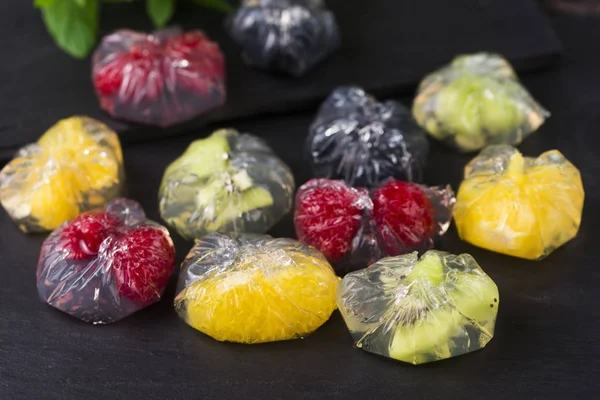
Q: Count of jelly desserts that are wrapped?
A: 11